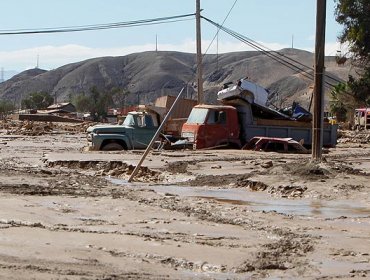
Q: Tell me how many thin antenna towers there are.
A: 3